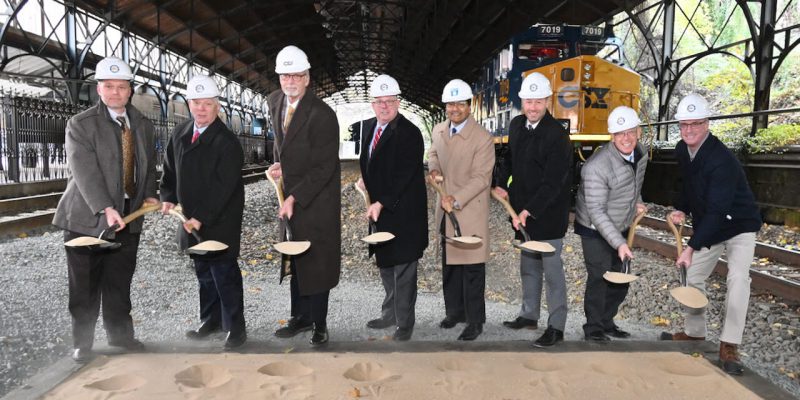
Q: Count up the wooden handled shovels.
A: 8